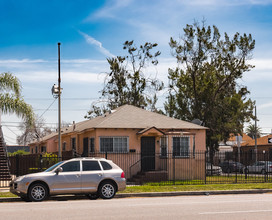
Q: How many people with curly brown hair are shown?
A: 0